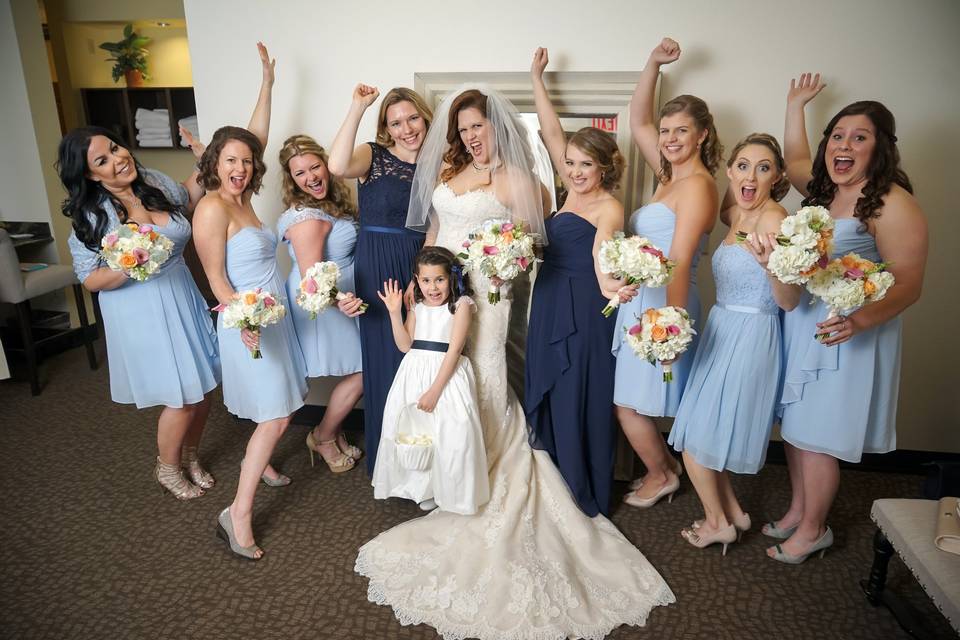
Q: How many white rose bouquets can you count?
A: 8